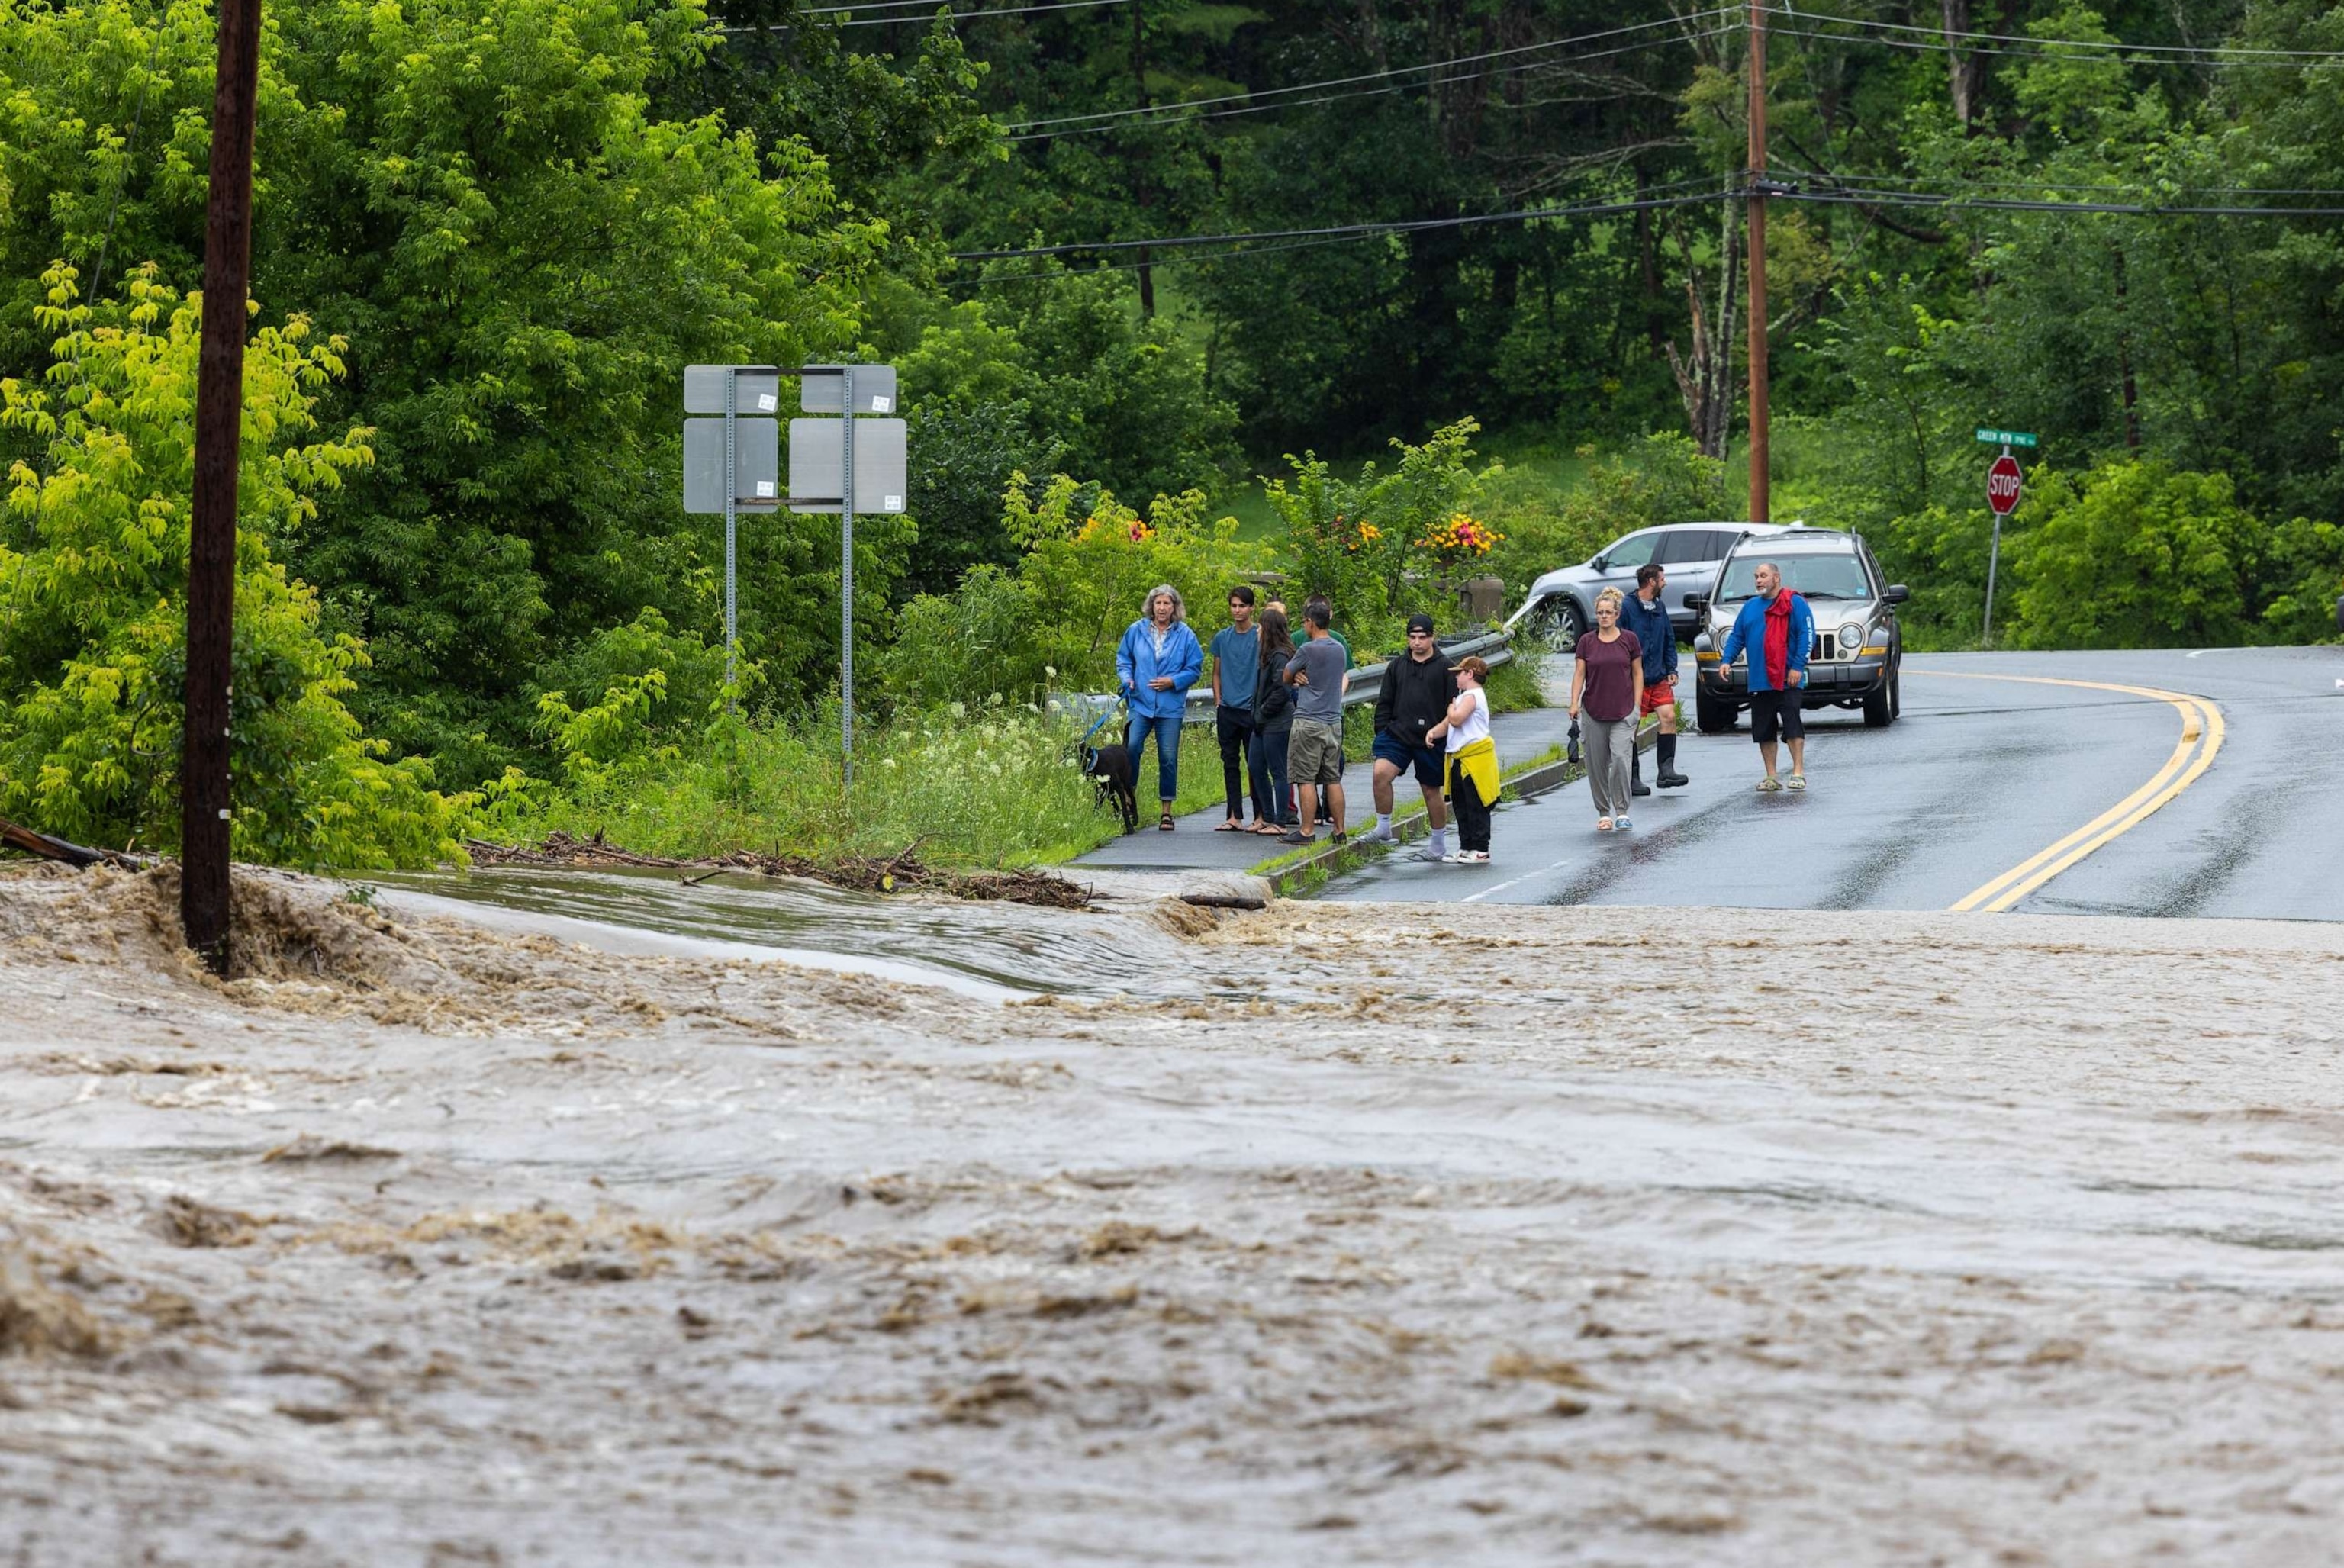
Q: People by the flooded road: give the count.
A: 11